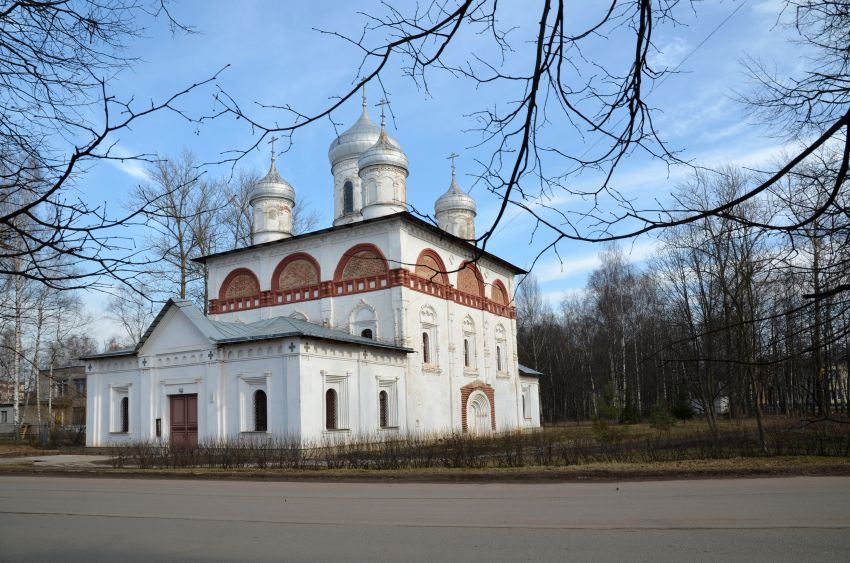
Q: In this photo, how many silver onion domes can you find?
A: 4